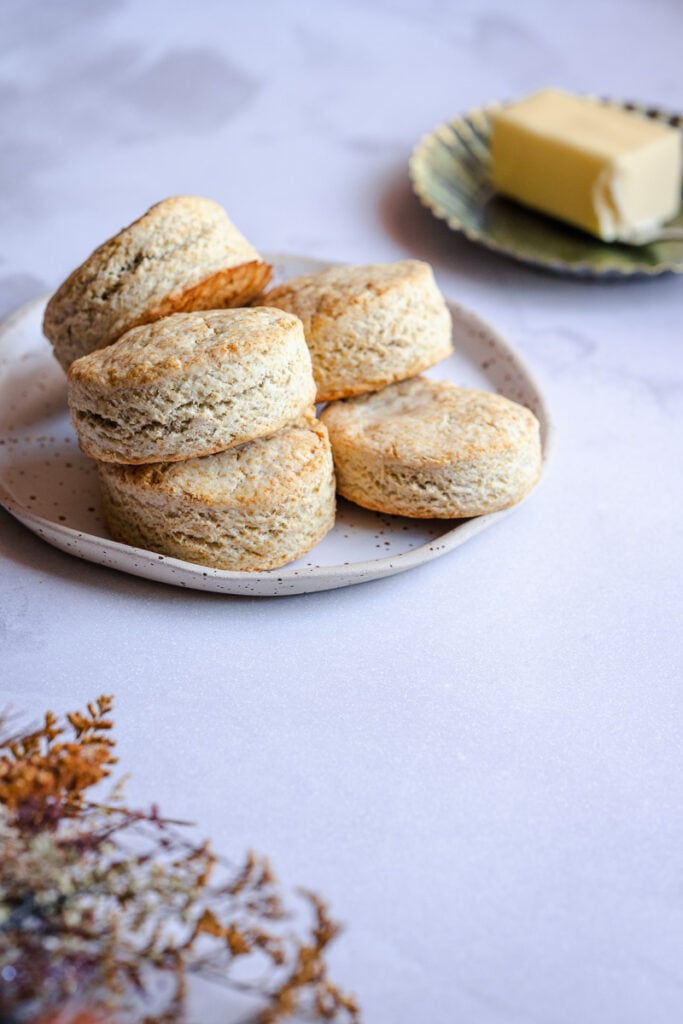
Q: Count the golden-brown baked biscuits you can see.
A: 5